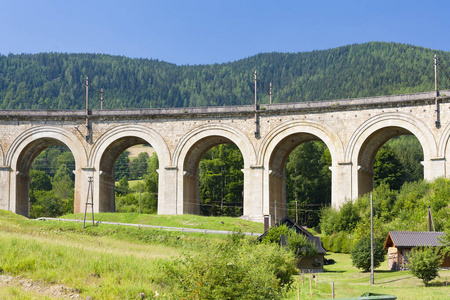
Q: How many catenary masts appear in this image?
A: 5